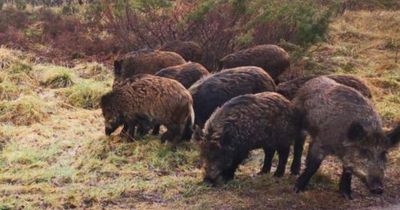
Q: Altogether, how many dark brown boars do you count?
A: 9